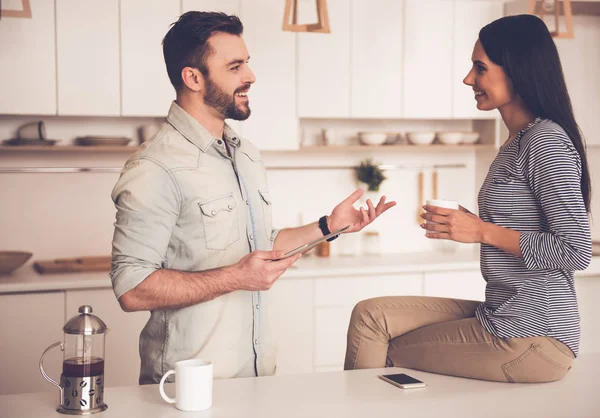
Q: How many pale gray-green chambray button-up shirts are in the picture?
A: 1